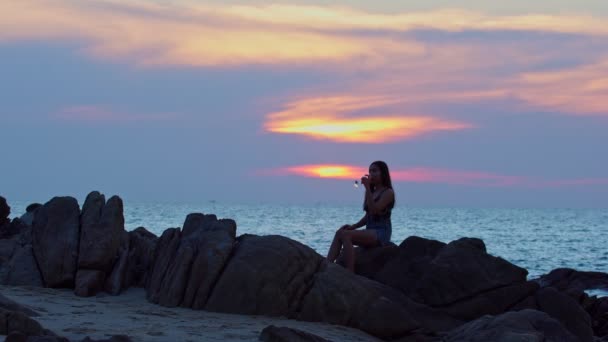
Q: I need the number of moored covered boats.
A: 0